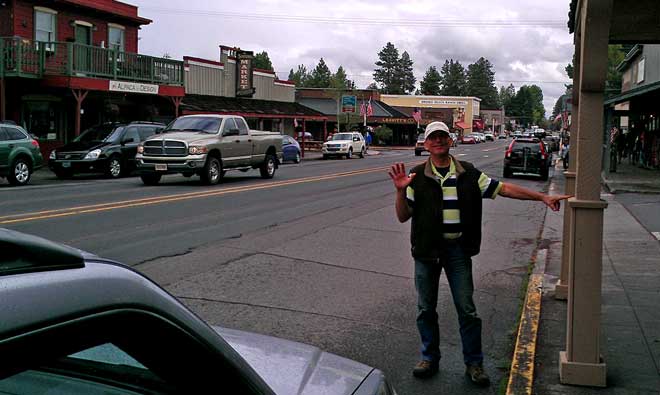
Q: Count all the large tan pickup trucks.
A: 1